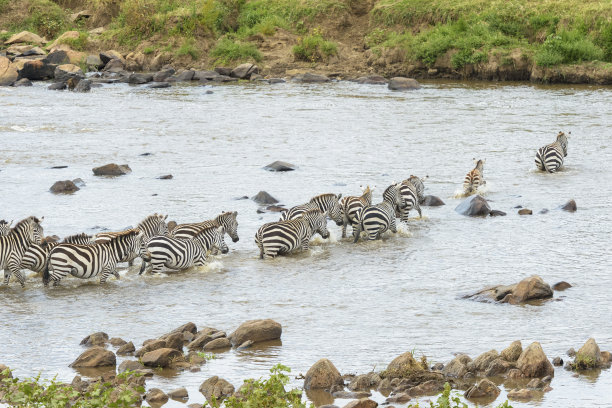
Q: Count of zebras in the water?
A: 14